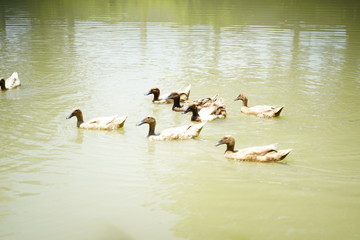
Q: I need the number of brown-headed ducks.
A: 7